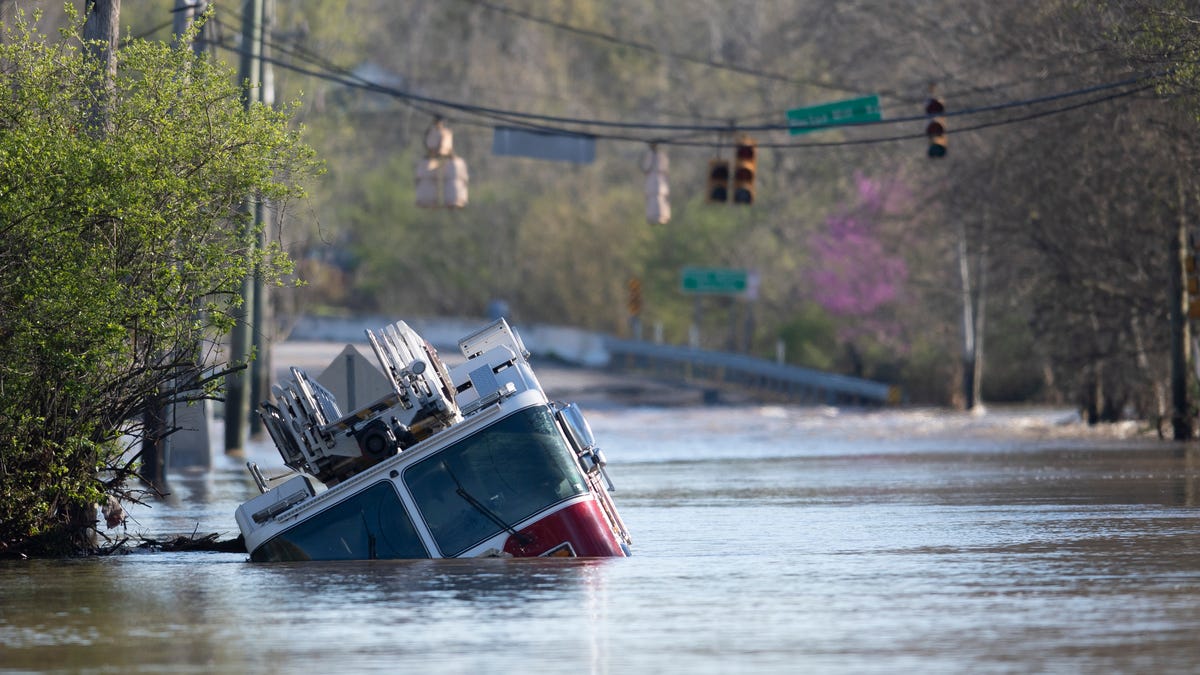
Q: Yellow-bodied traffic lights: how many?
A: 3